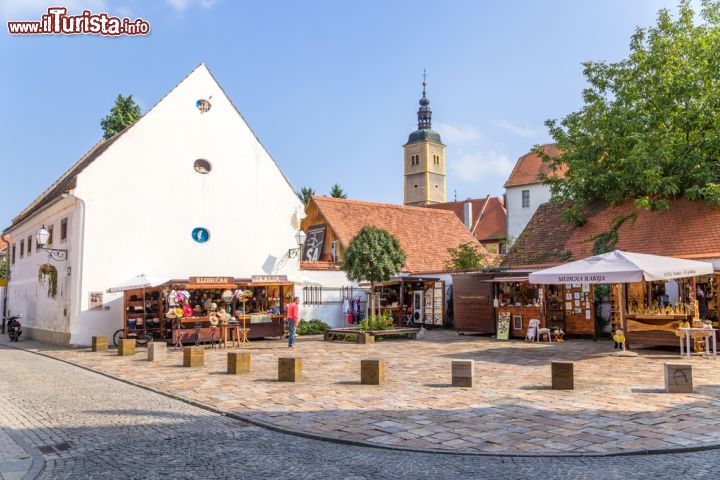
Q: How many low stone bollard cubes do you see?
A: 10